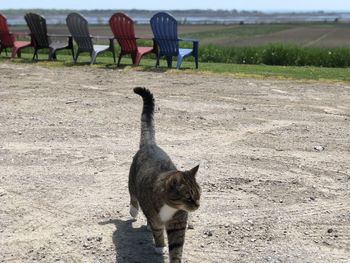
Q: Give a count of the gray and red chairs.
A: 3